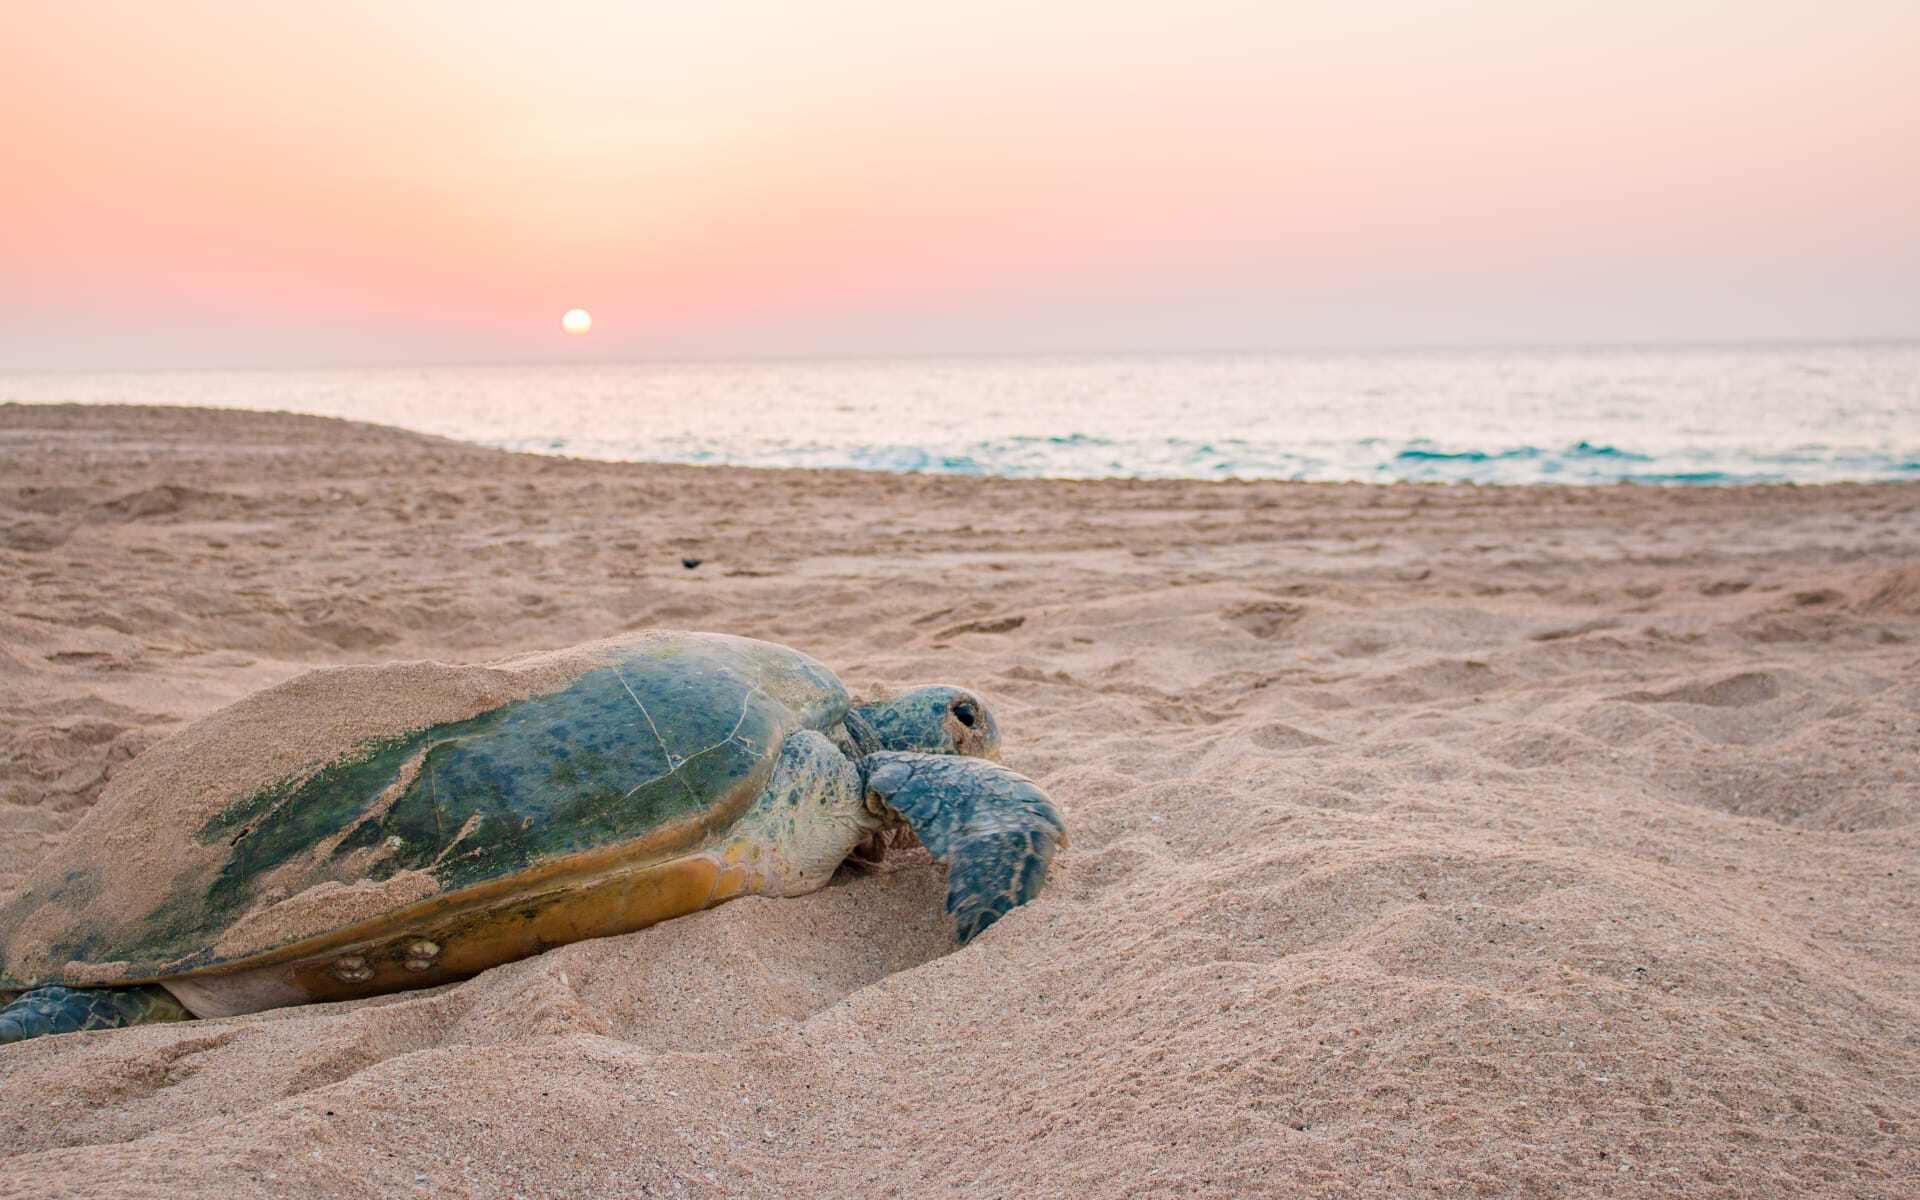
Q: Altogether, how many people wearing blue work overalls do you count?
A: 0